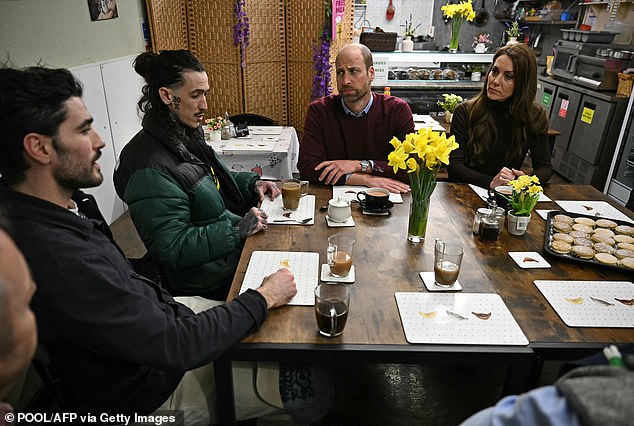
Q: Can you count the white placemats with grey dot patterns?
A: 7